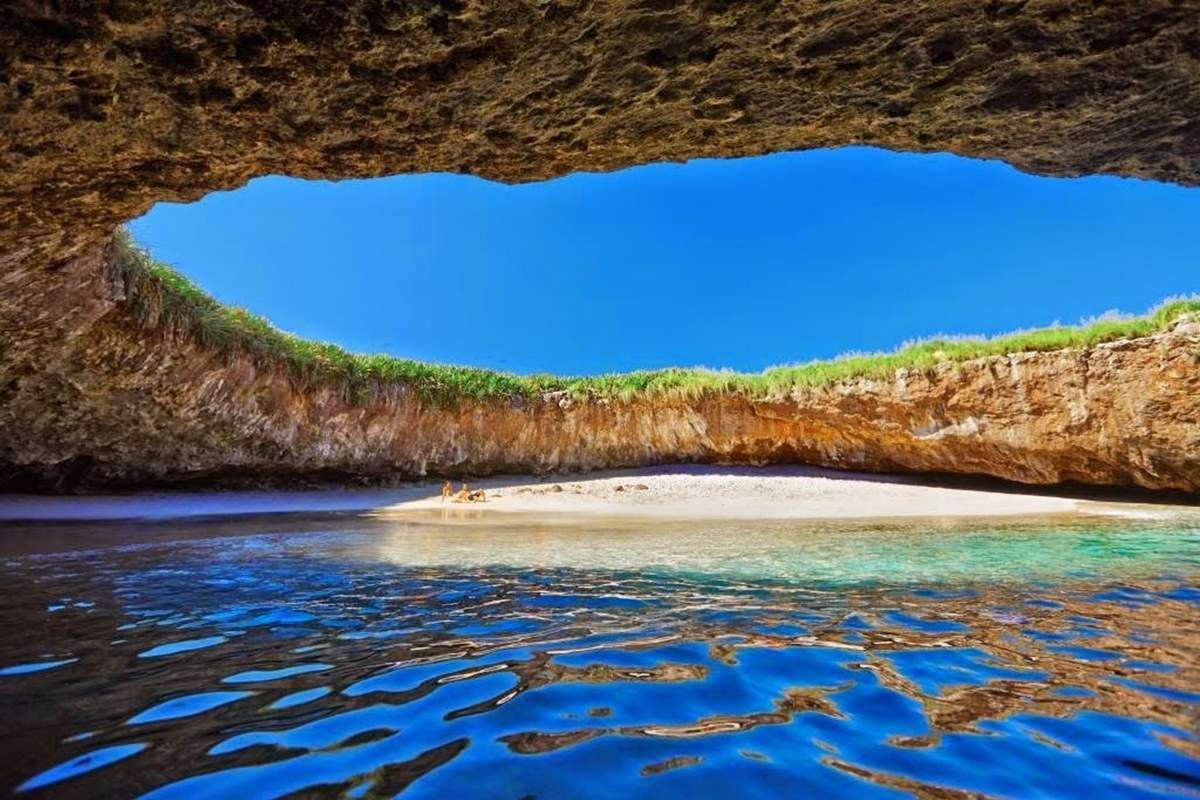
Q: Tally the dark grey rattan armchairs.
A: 0